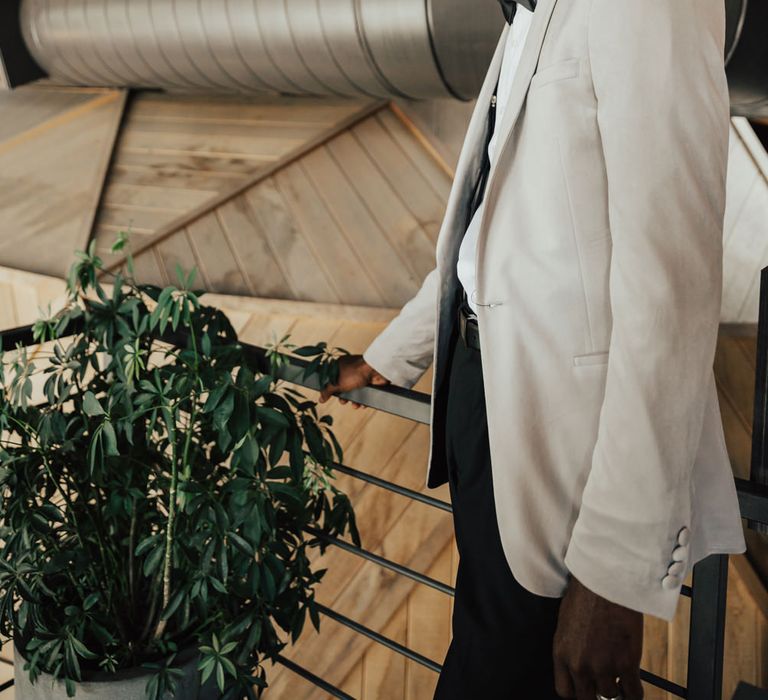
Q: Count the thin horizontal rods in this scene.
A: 4